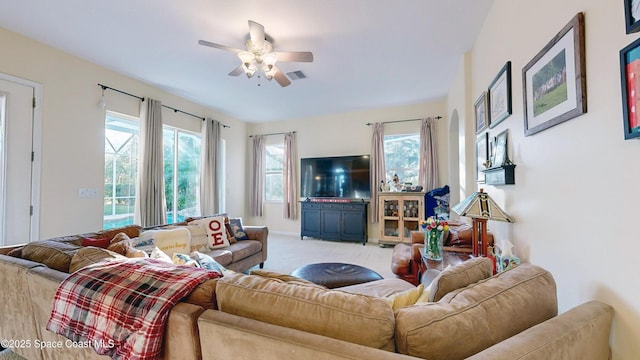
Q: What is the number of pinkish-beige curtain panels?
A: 4